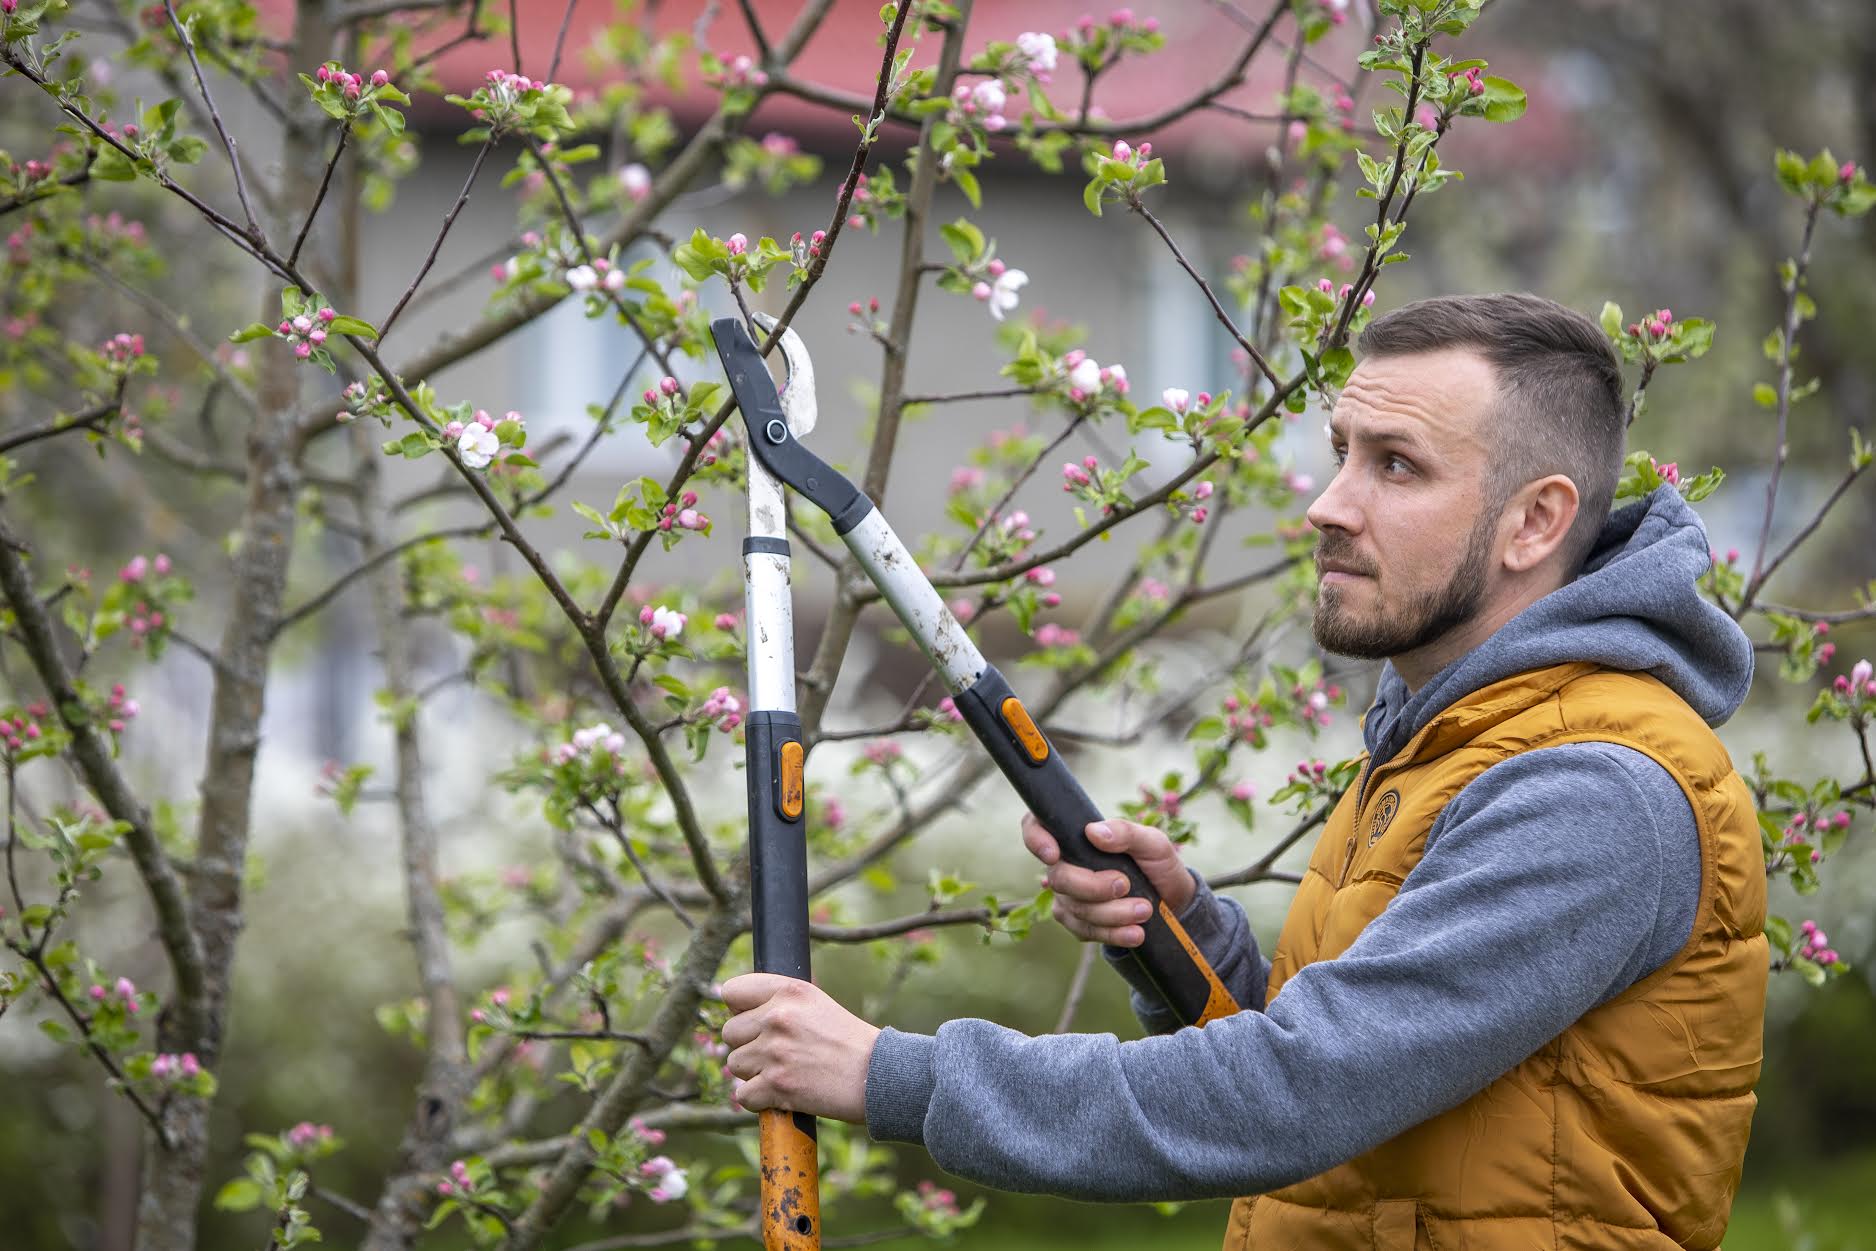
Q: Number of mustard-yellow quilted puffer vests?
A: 1